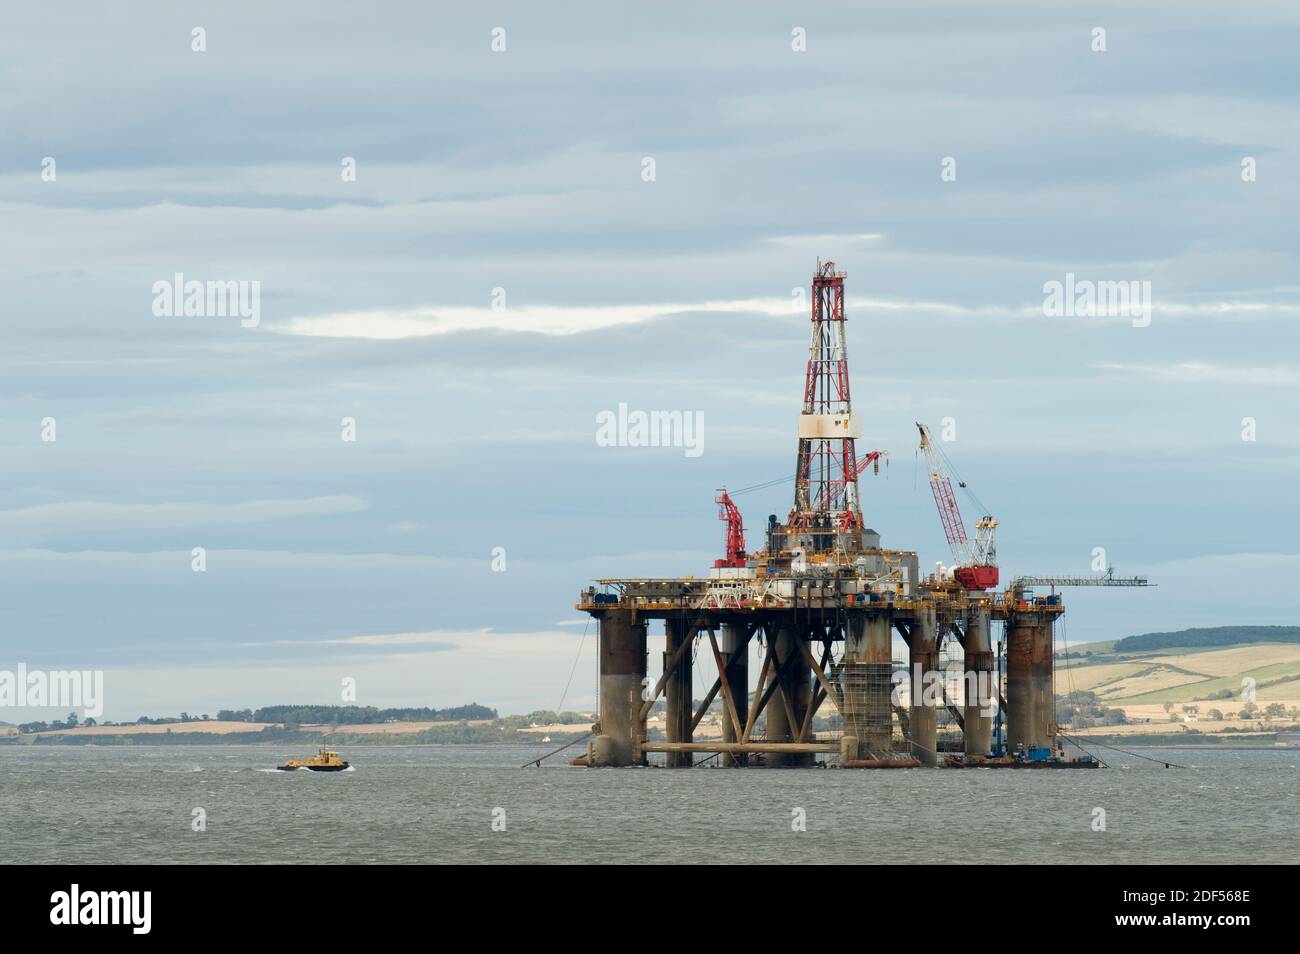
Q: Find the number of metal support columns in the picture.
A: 8